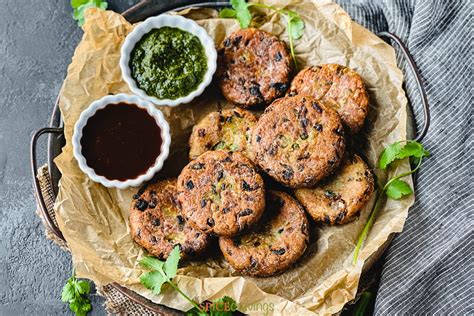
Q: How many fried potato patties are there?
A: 8